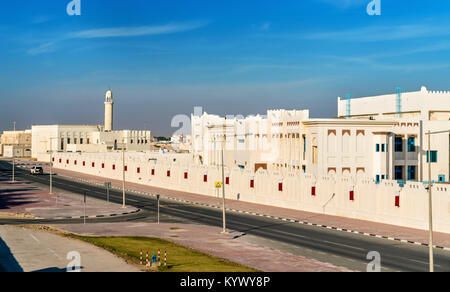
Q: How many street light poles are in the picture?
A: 5